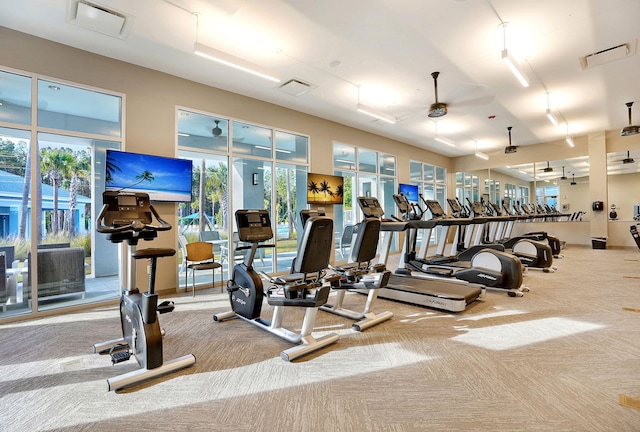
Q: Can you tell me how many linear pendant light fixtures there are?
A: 7